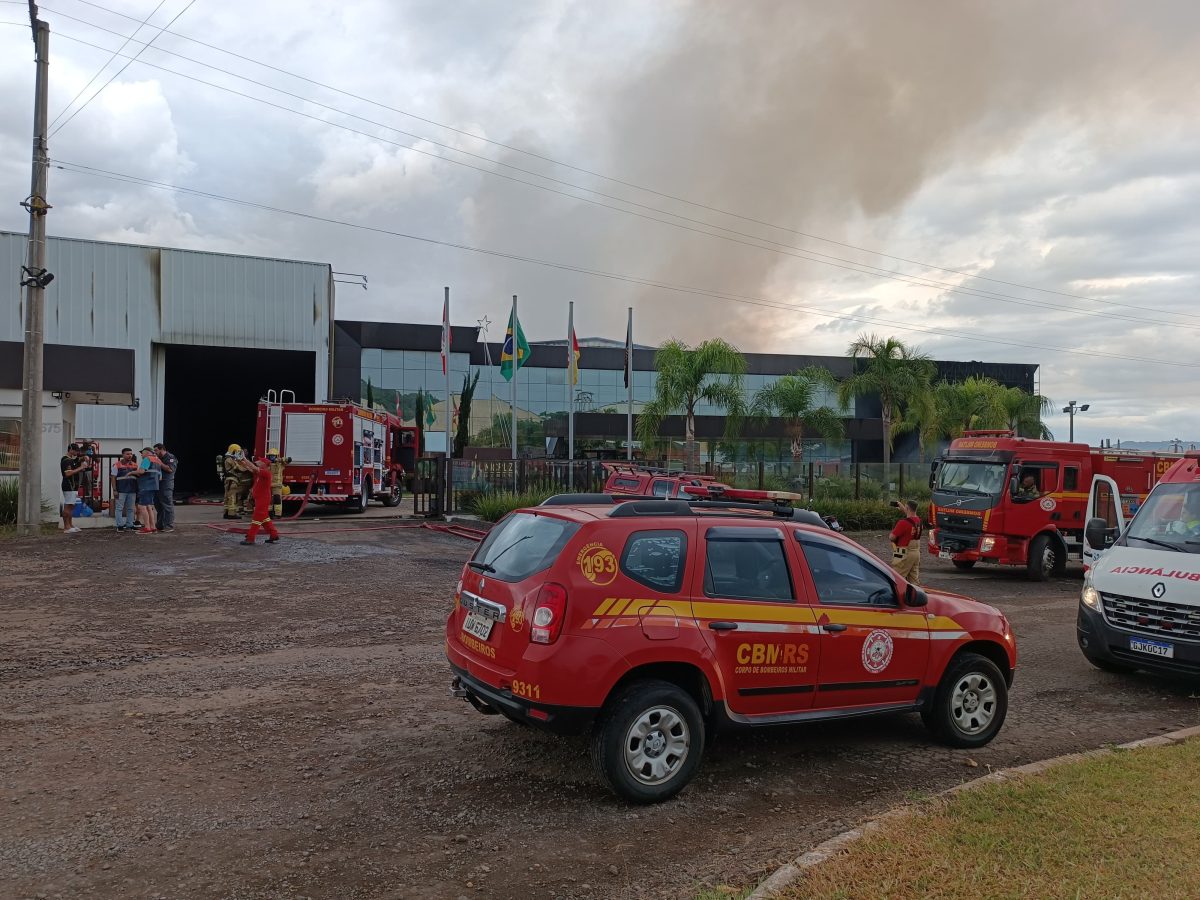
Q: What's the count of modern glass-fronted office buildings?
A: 1